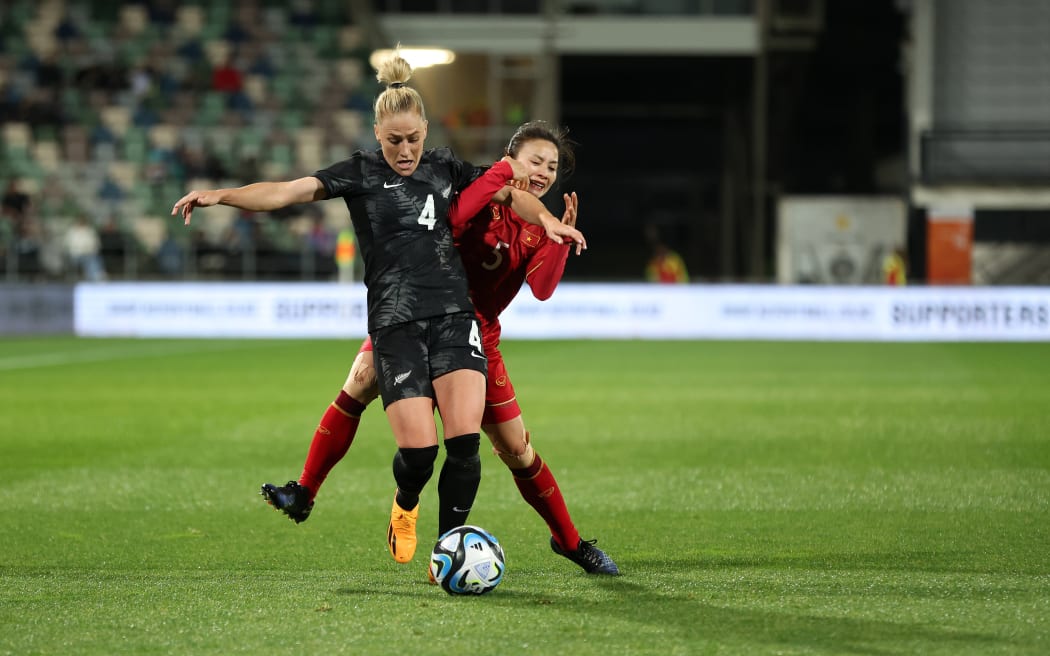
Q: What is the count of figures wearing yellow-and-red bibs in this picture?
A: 2